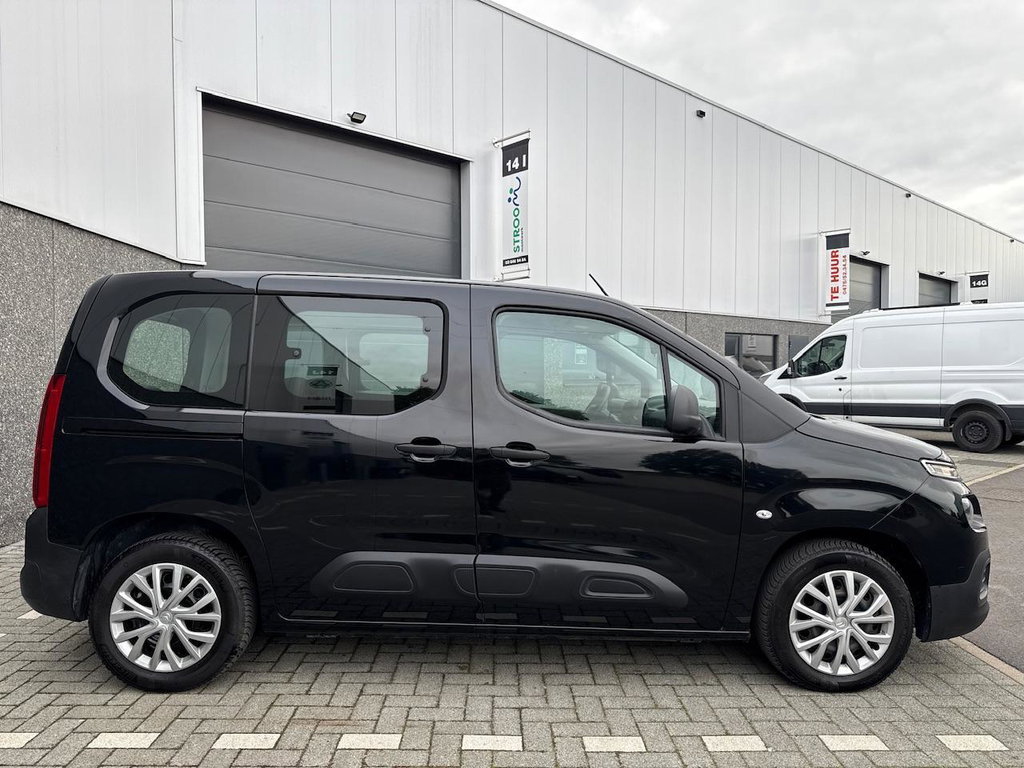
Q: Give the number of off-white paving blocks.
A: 11